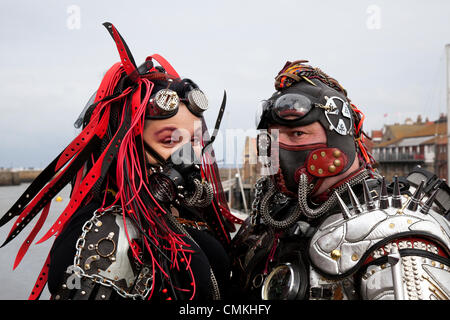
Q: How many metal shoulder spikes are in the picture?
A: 7